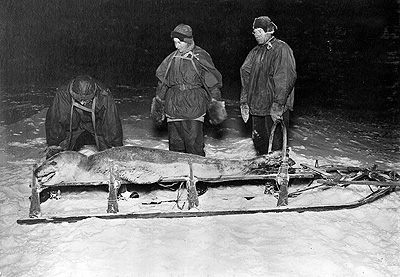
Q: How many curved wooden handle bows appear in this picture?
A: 1